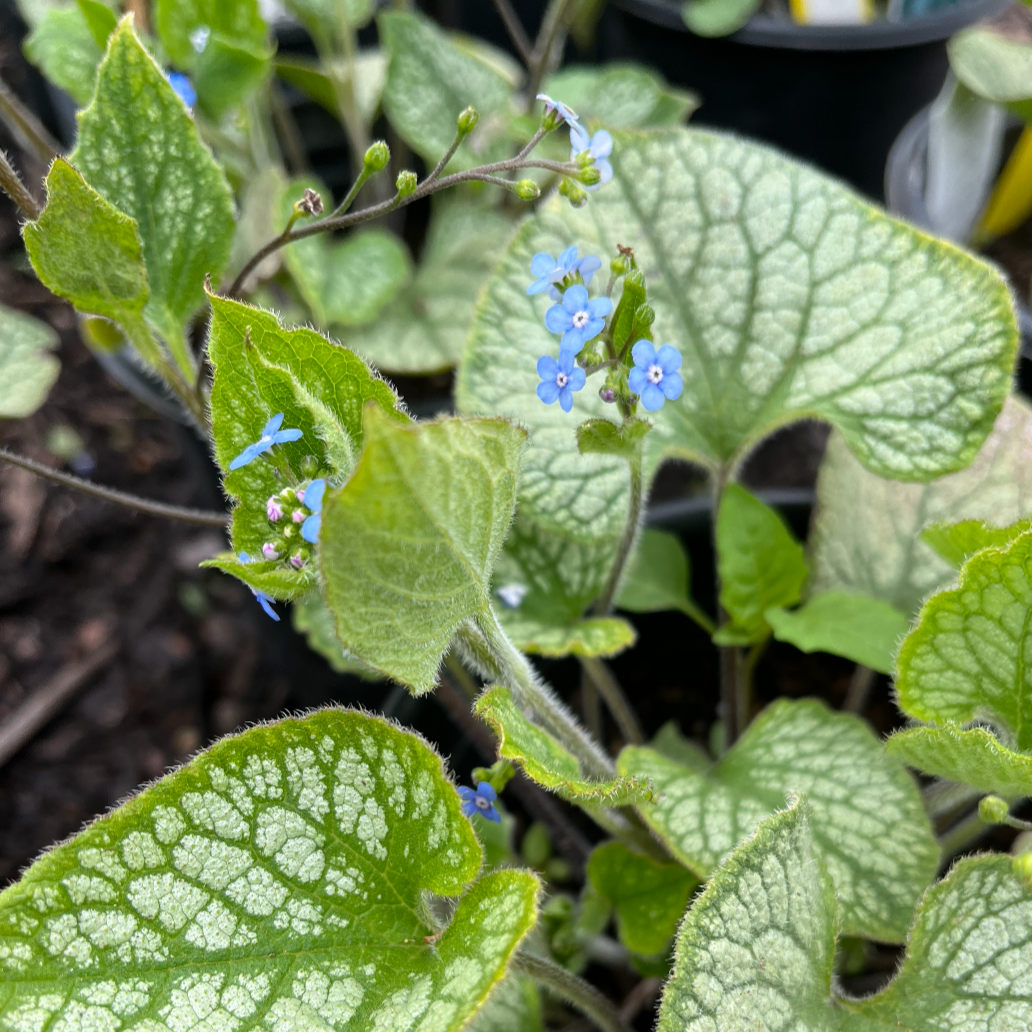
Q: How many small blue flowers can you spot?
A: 12